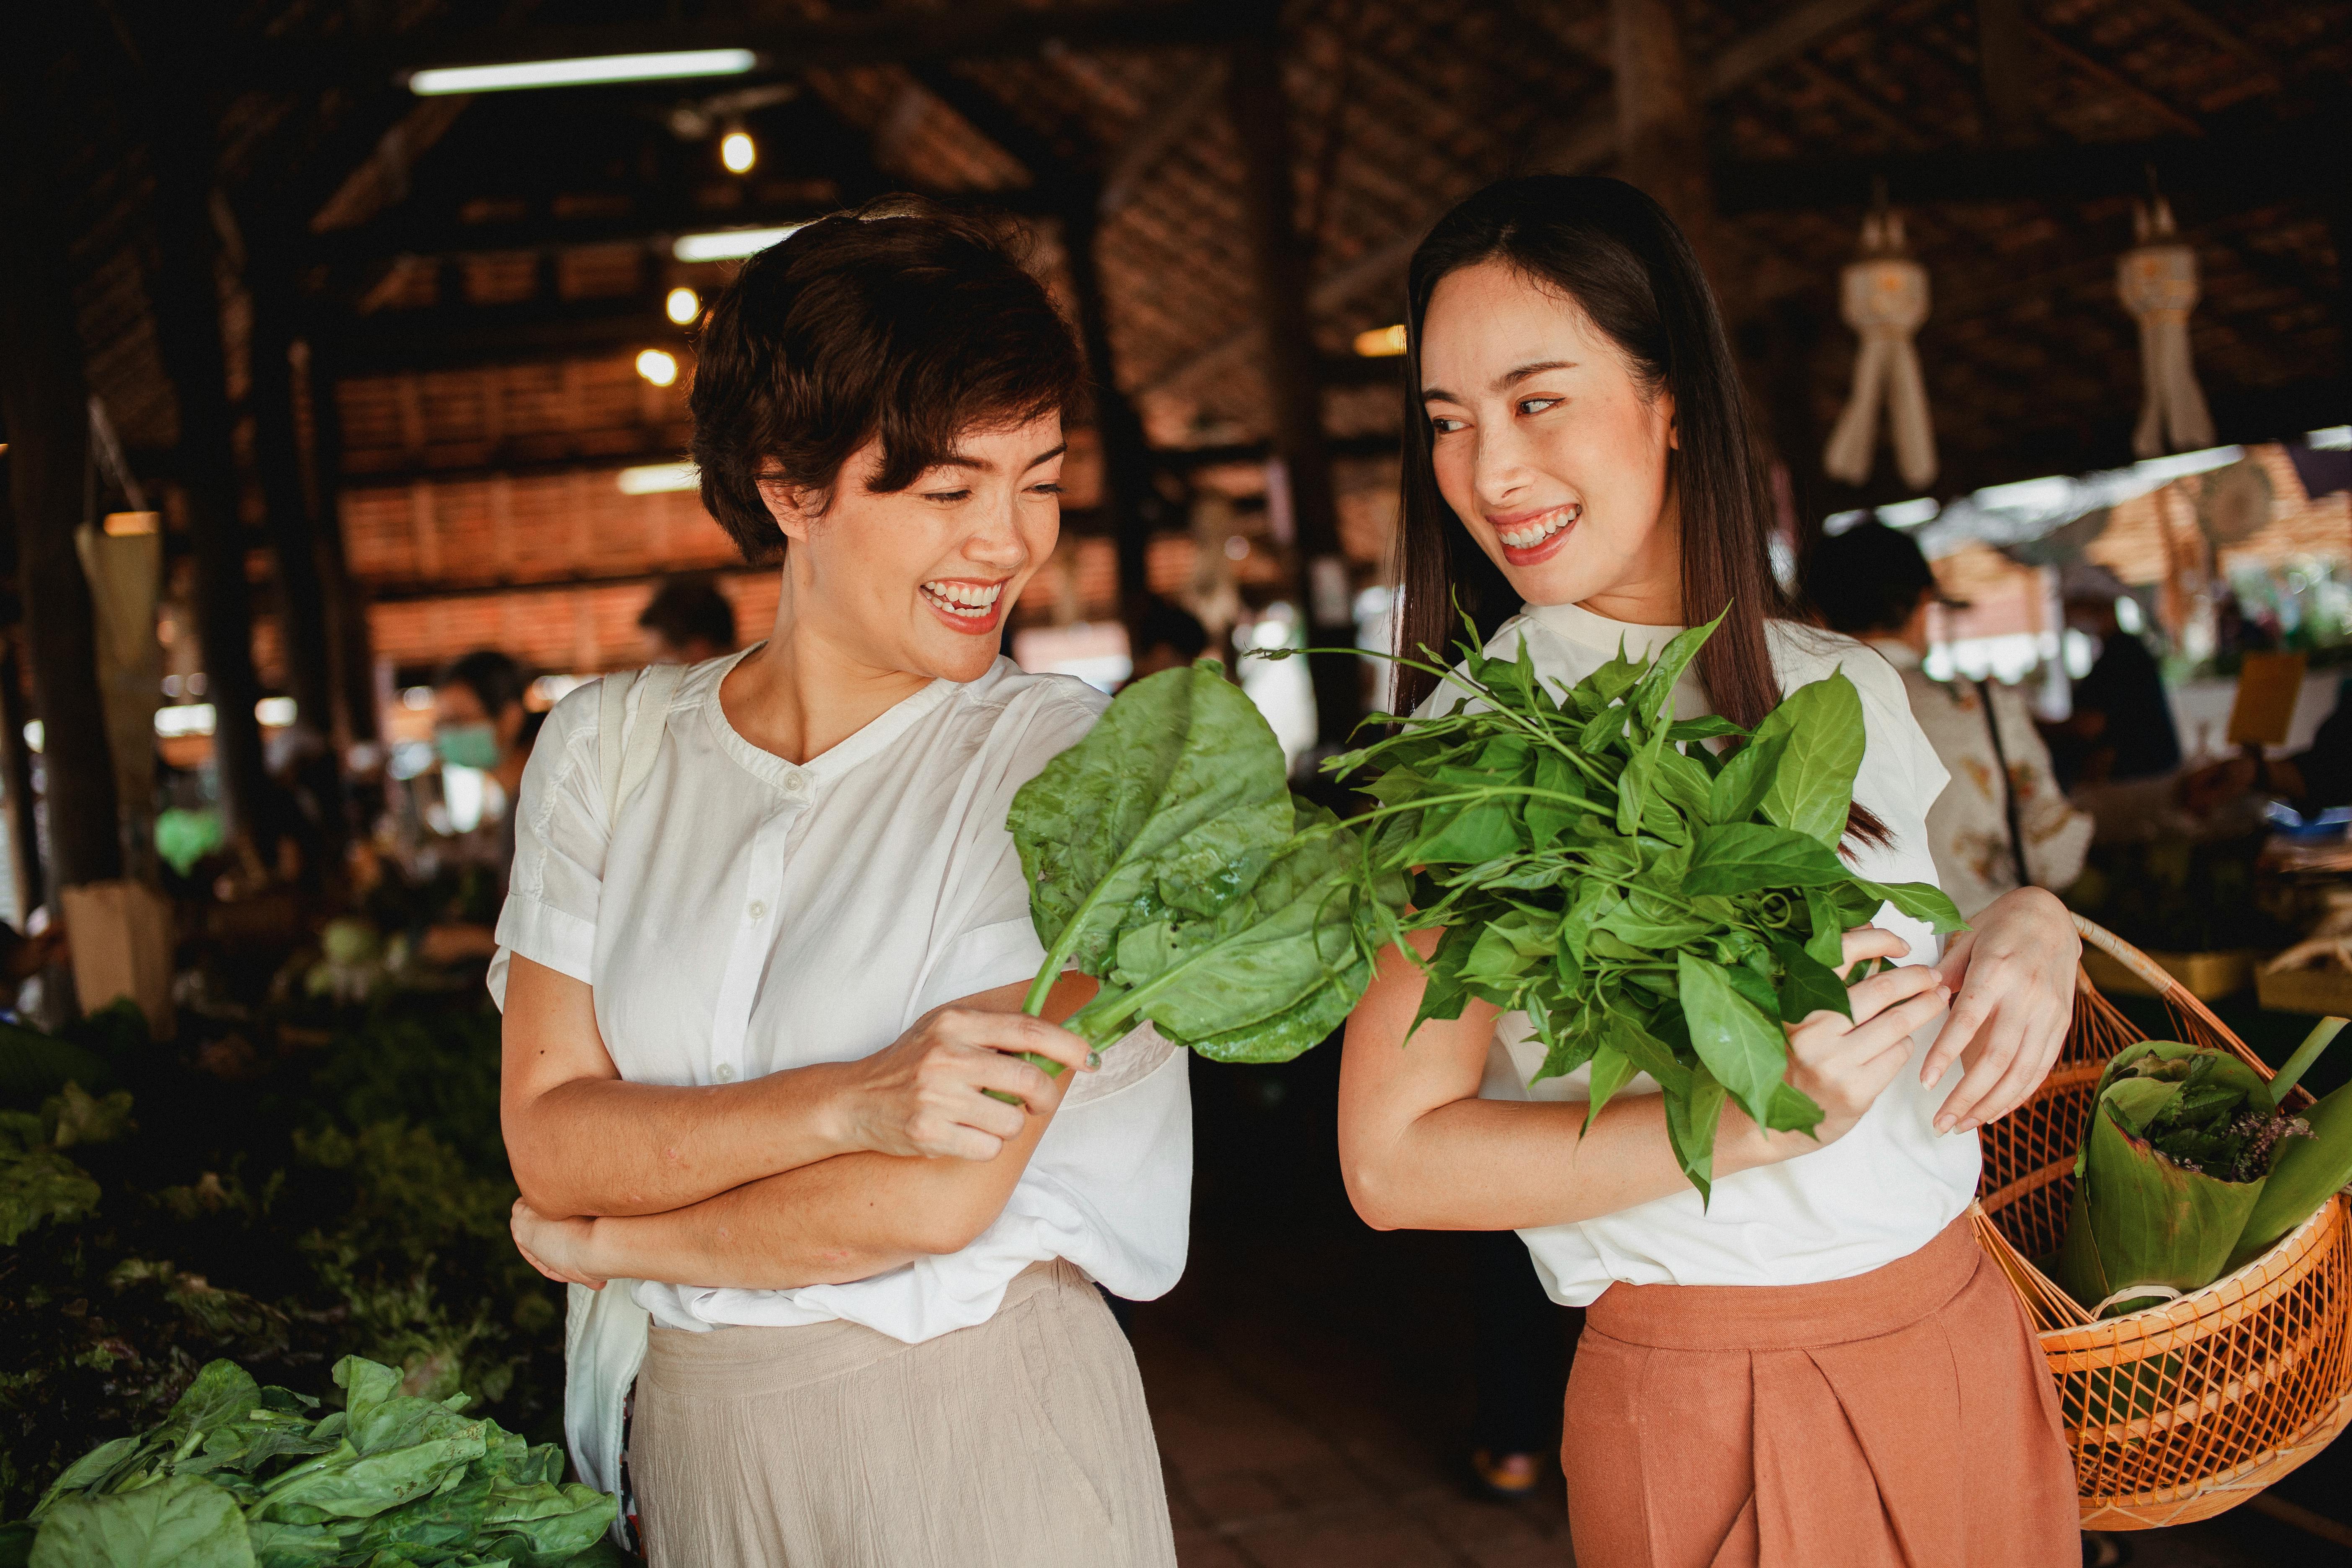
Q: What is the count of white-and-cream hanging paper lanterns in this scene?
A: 2